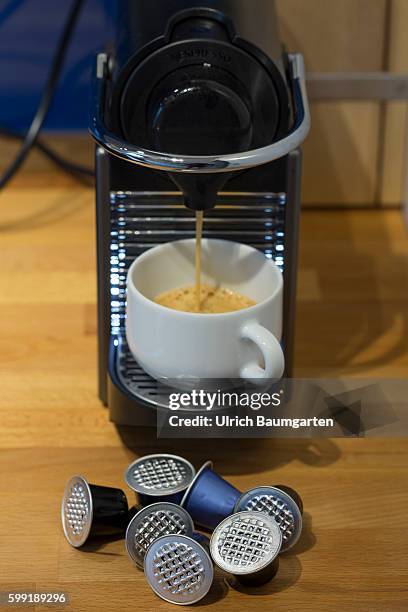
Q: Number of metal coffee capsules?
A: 7